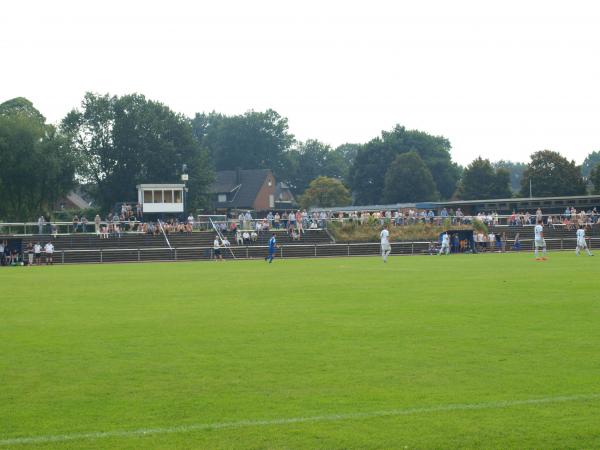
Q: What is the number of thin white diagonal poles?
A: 2